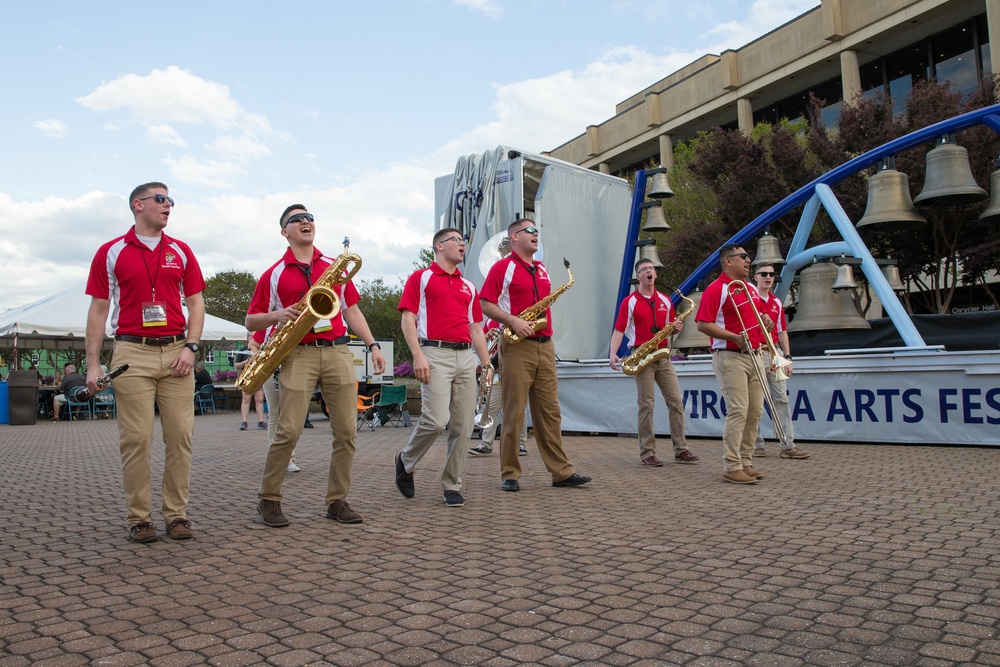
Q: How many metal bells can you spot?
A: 11